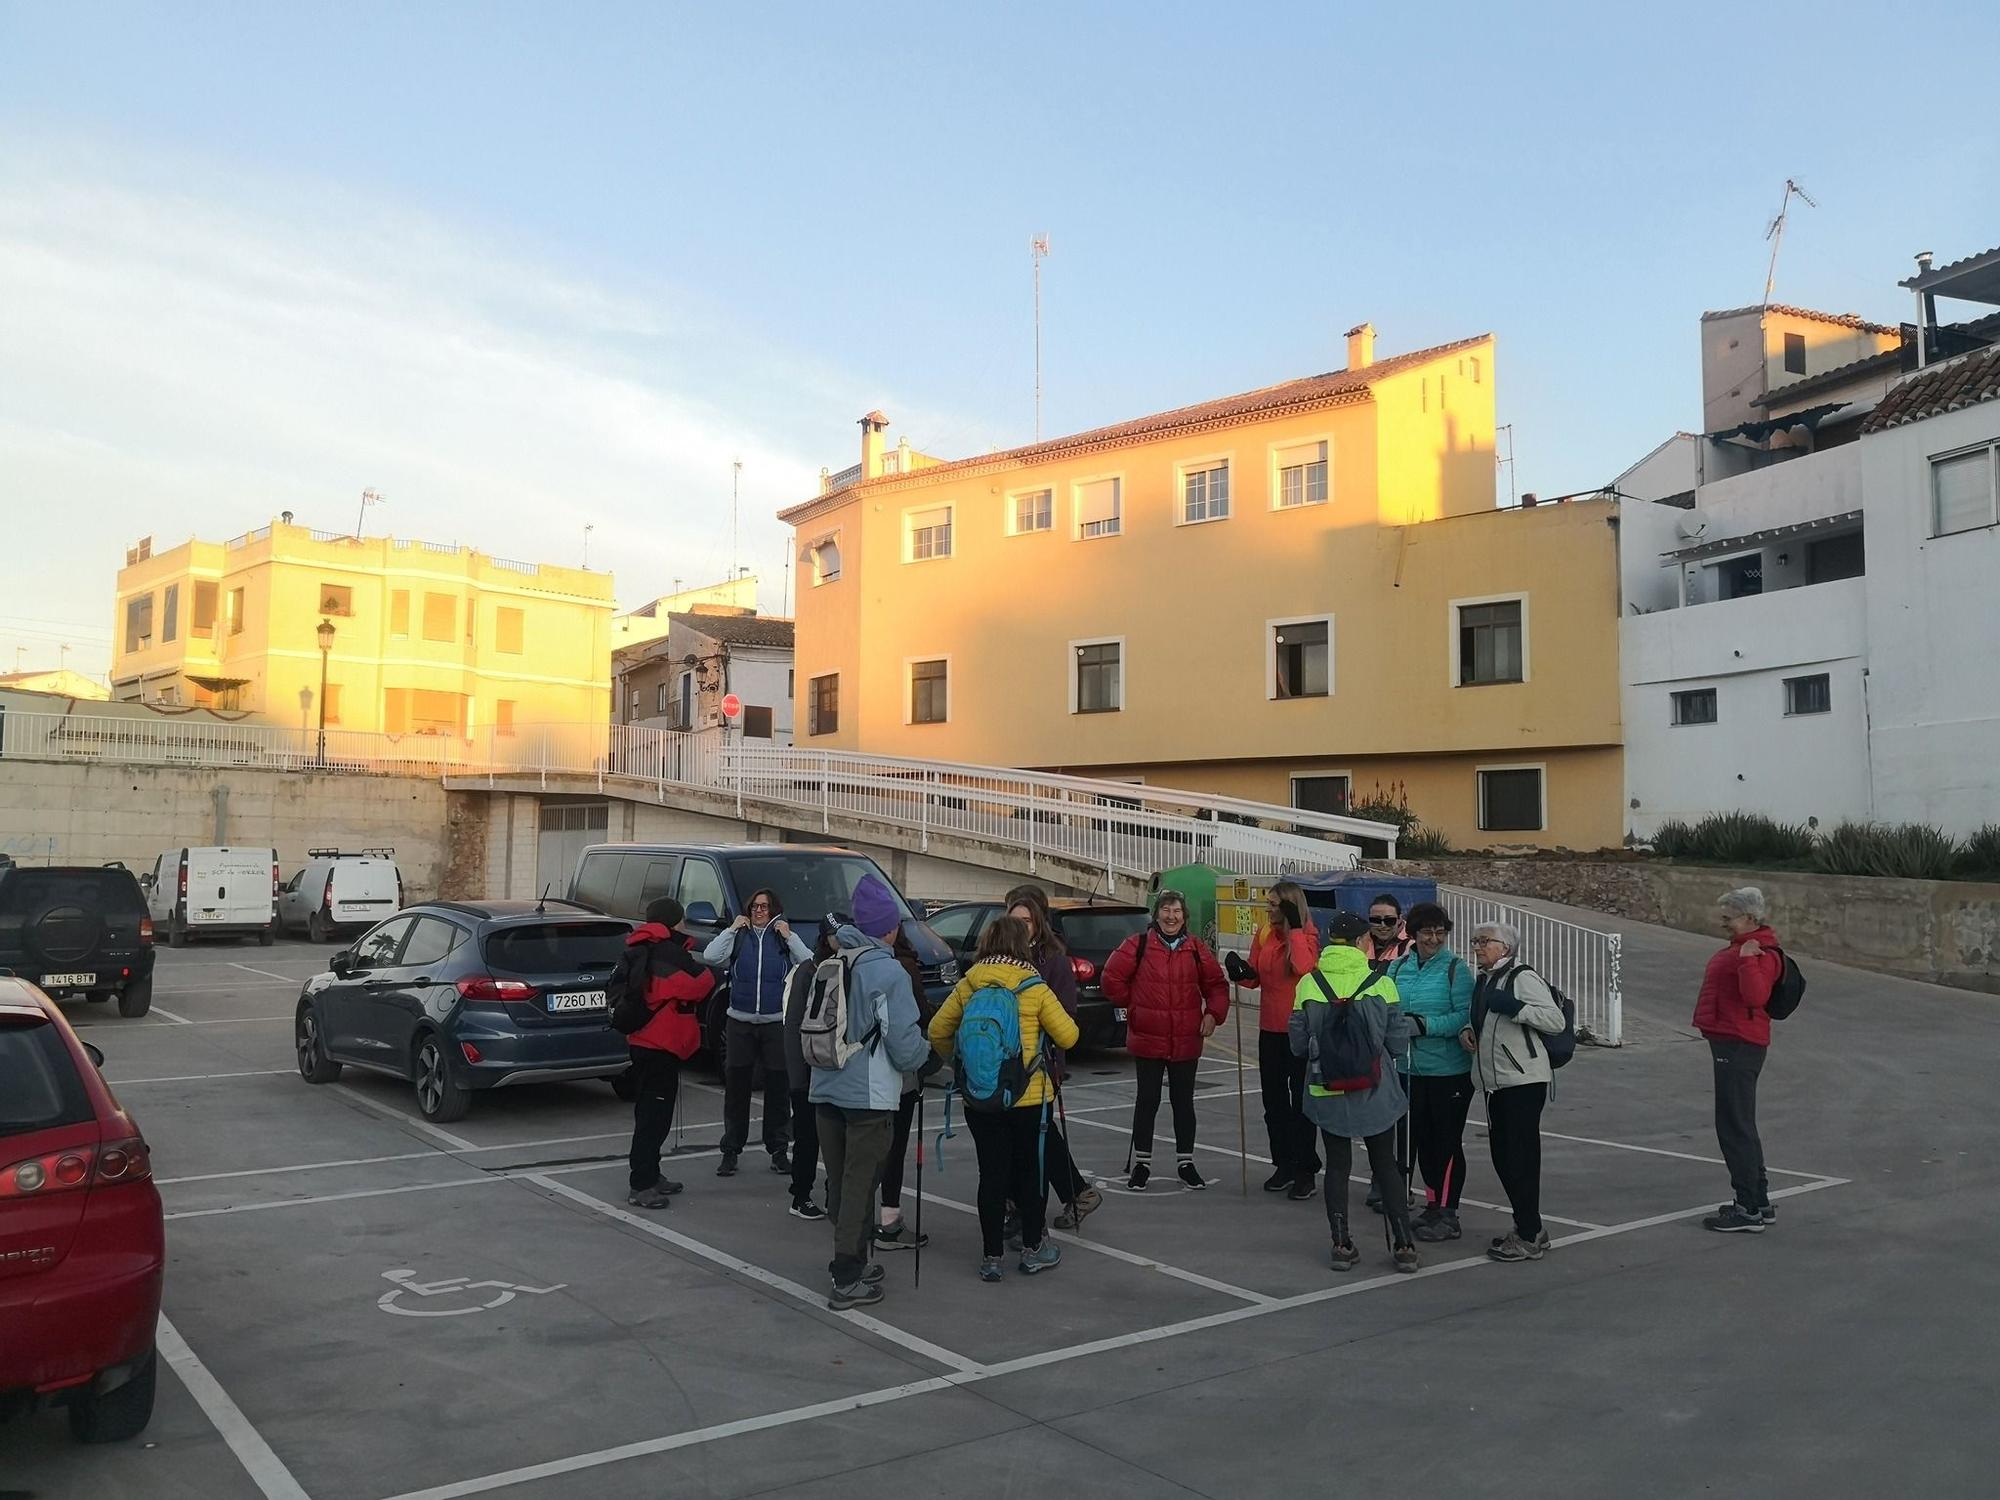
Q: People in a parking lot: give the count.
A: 15